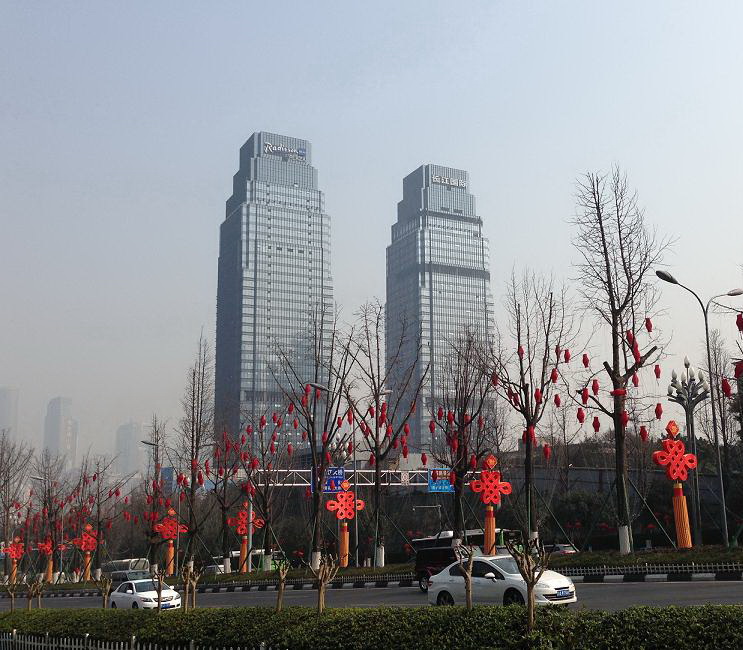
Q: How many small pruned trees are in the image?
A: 11